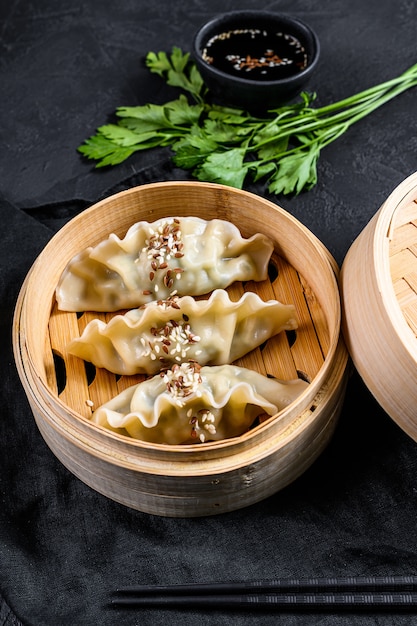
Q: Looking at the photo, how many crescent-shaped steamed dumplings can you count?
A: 3